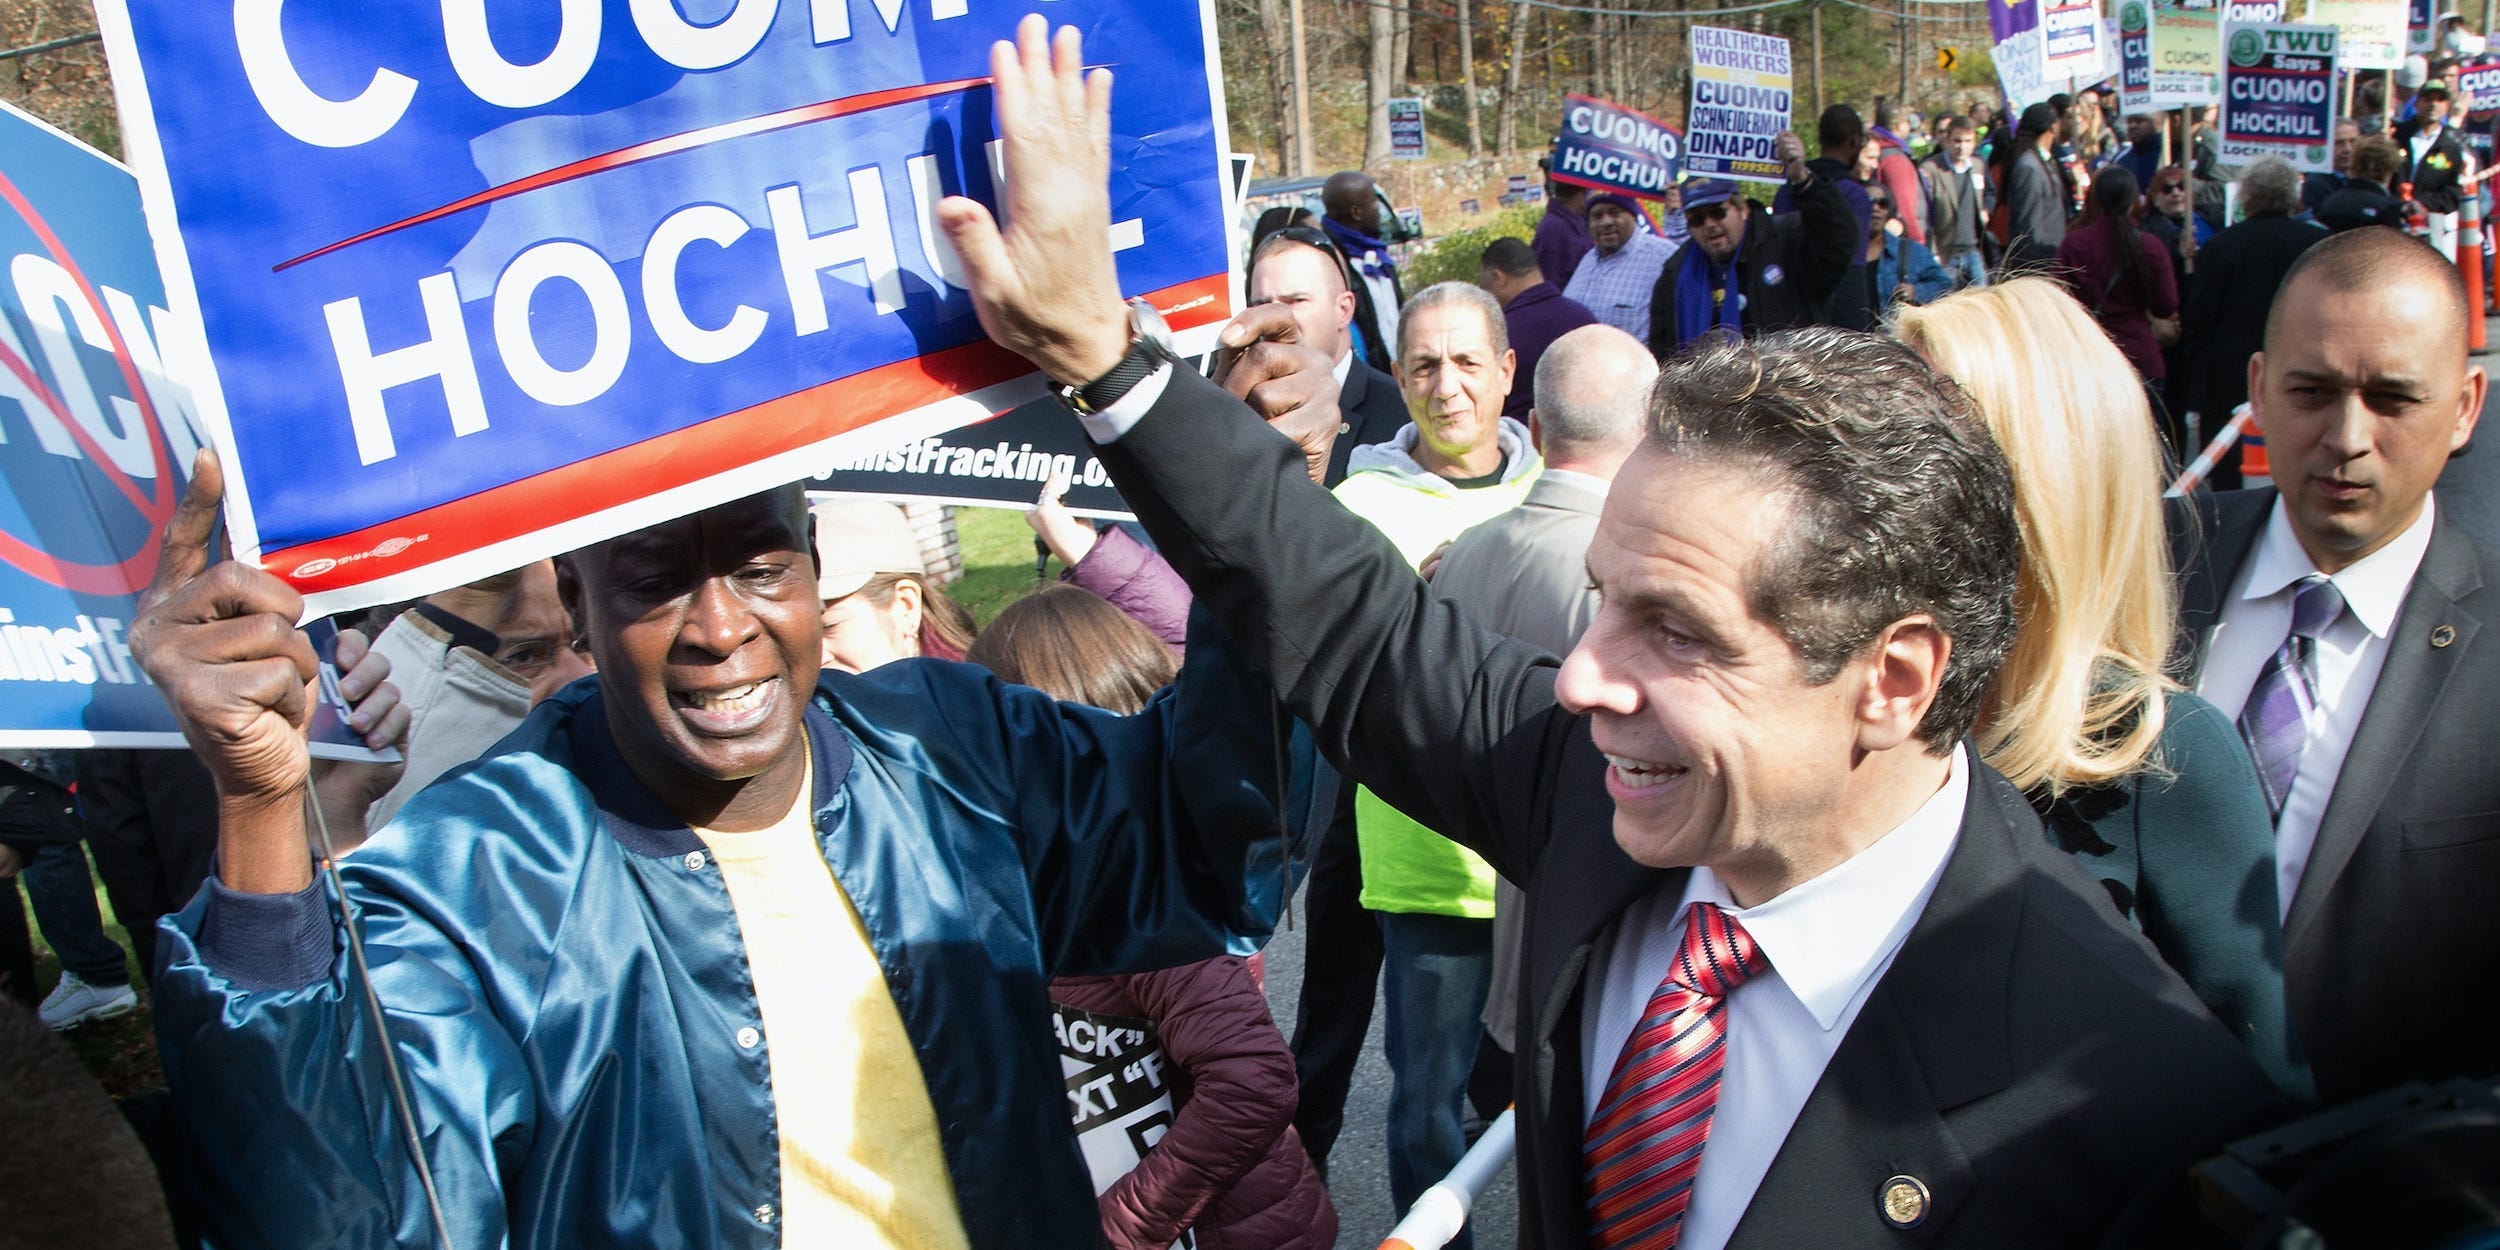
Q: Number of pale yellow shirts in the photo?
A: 1